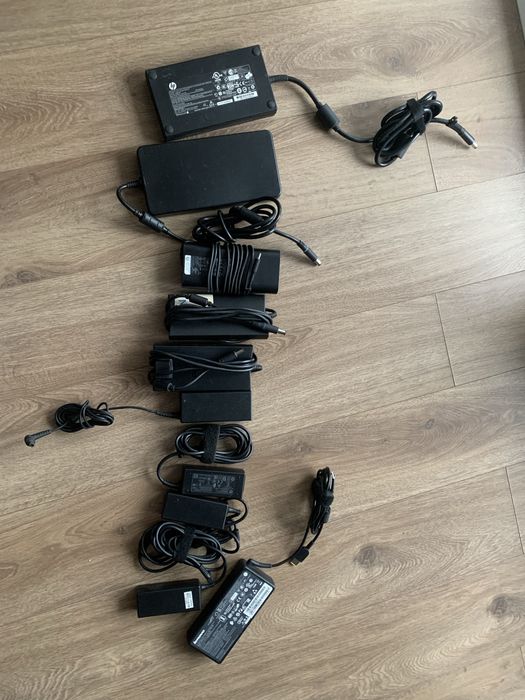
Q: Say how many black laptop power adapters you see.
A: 10